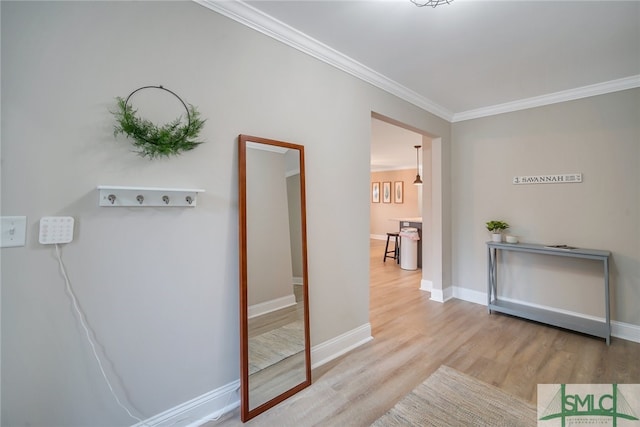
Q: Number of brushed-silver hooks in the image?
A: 4